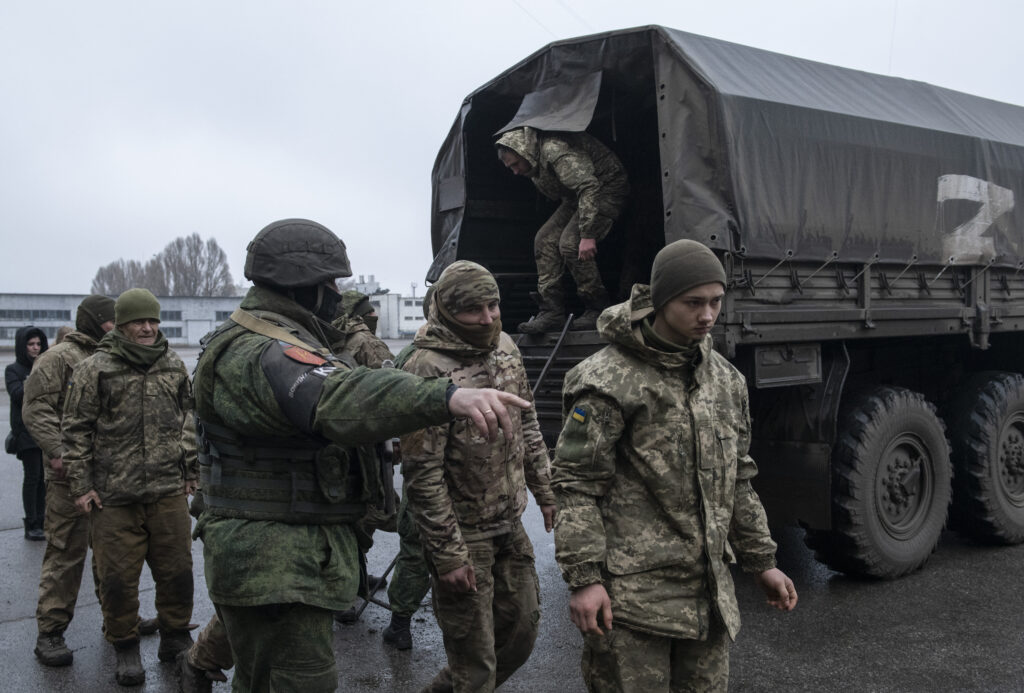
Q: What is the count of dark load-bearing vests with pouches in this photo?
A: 1